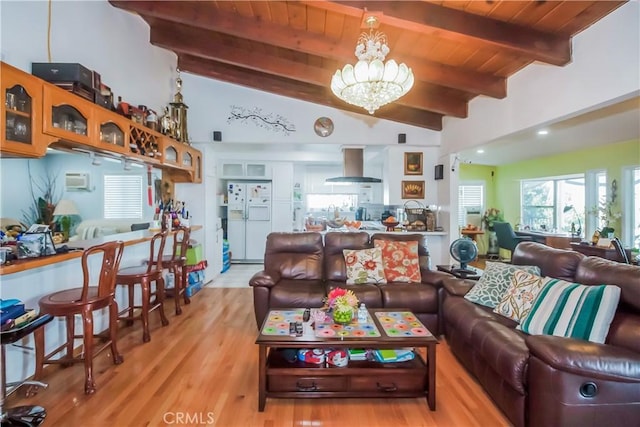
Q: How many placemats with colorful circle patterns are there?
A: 3